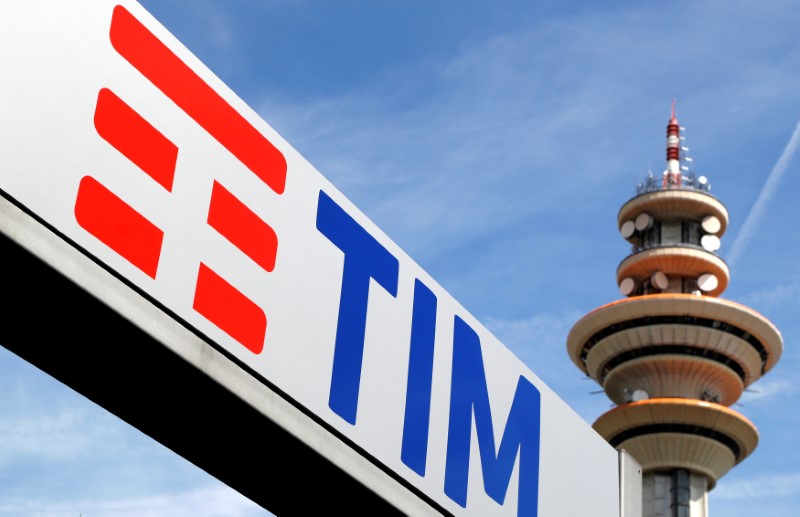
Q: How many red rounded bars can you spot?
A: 5